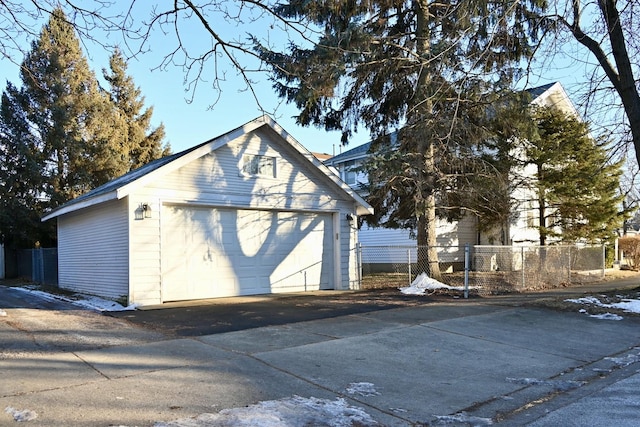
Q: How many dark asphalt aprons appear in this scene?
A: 1